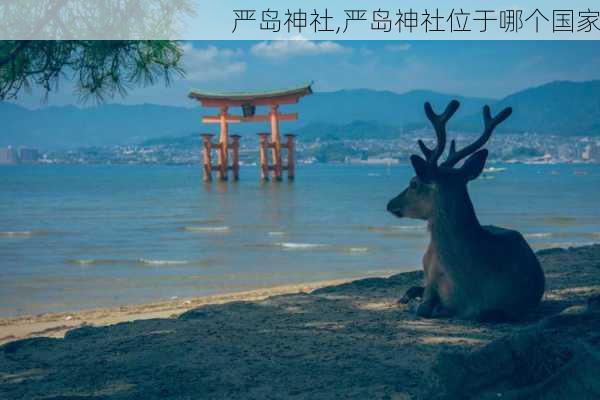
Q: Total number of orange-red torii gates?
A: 1